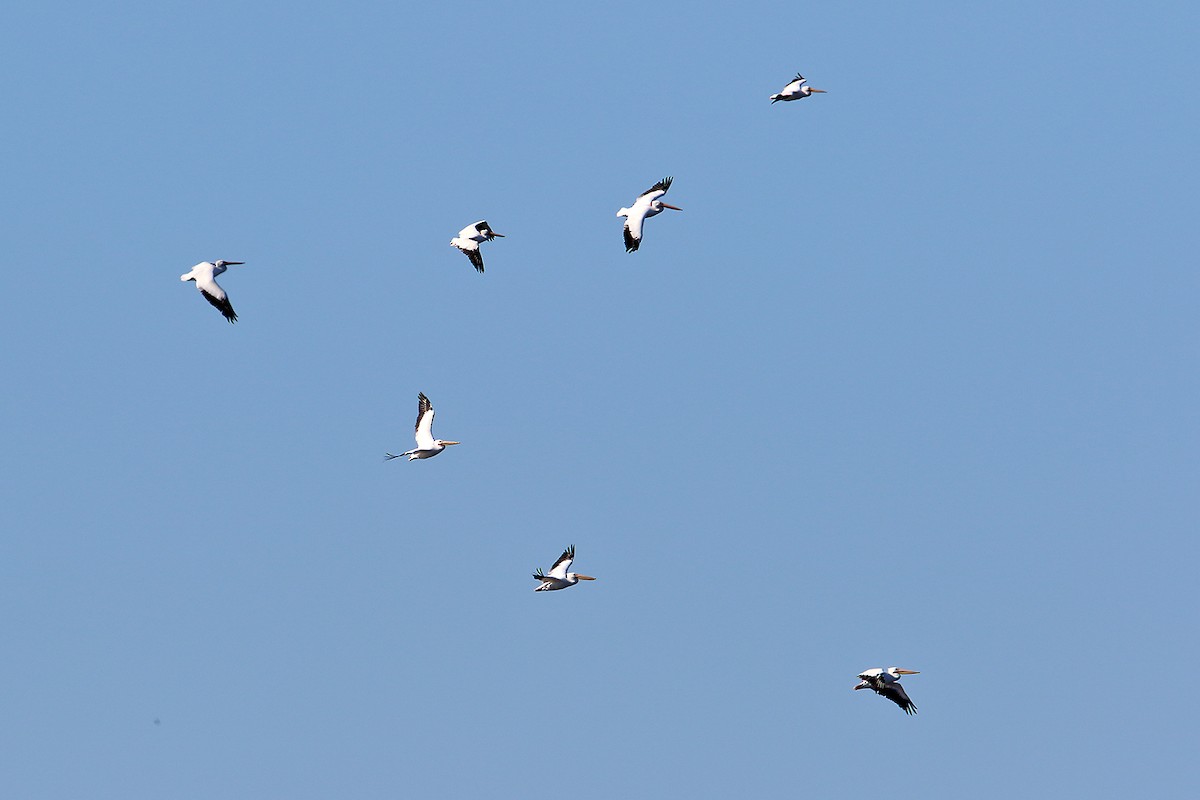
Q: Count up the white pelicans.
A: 7